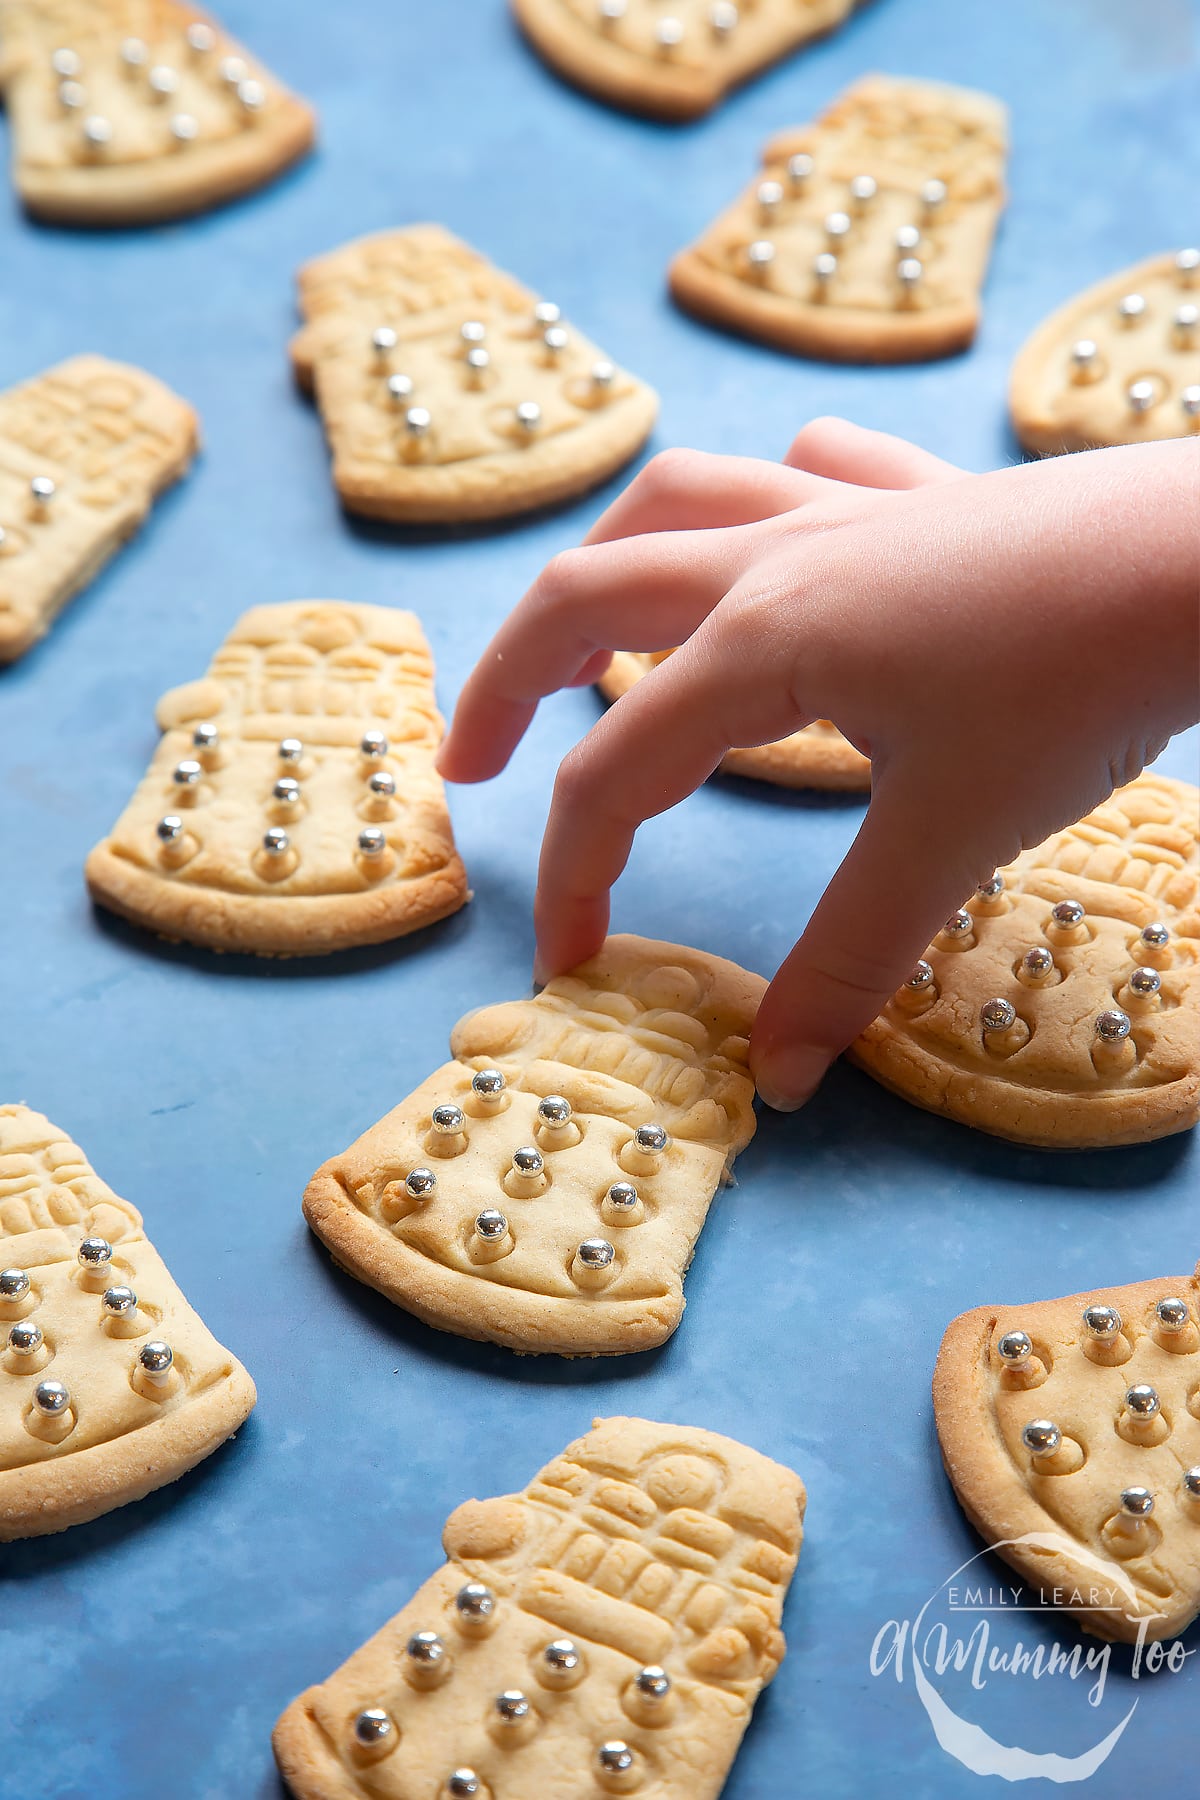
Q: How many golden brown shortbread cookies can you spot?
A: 13